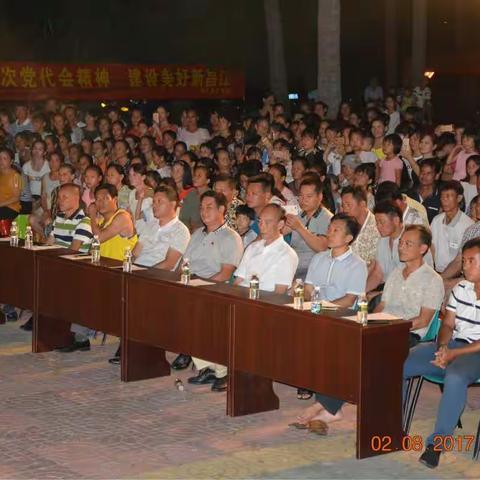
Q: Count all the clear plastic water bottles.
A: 9